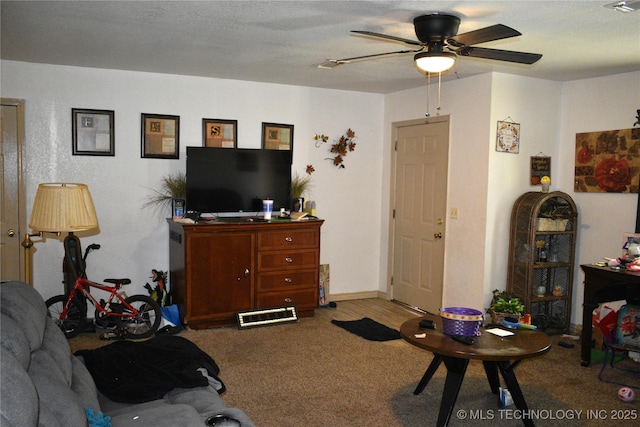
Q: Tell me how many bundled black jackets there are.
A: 1